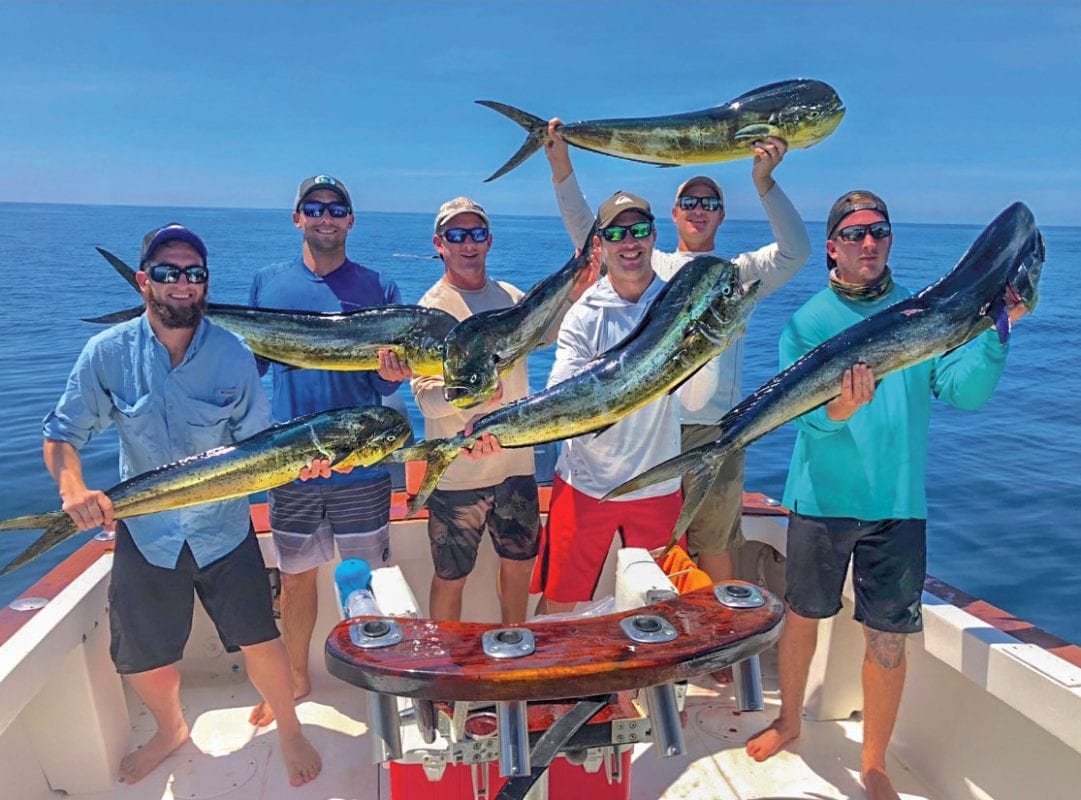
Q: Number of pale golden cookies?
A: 0